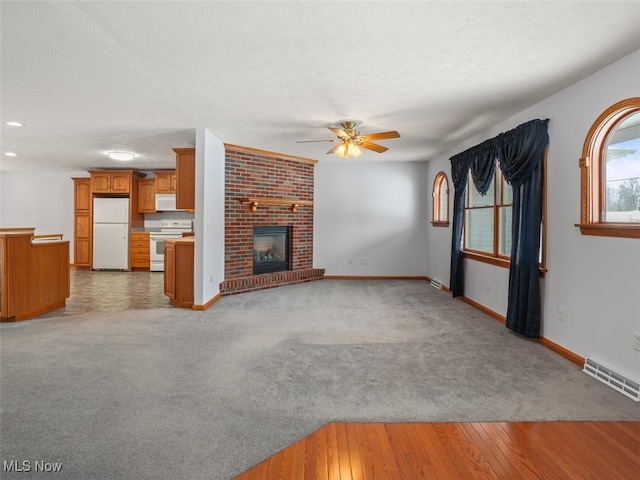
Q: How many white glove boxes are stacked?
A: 0